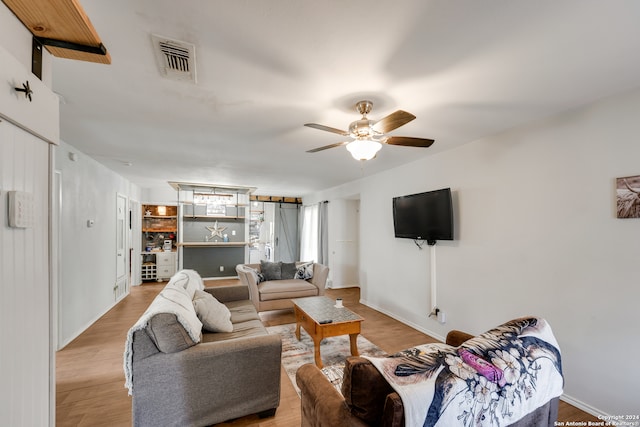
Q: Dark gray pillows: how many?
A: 2